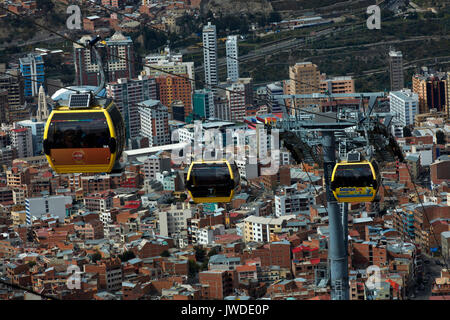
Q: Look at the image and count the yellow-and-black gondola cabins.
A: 3